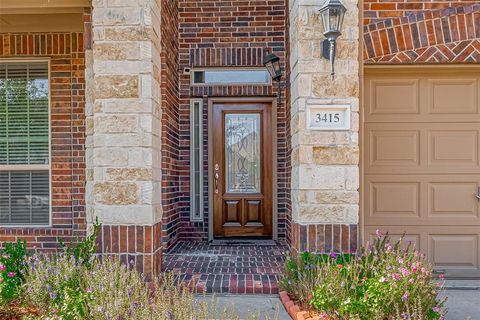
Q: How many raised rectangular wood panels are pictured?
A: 2